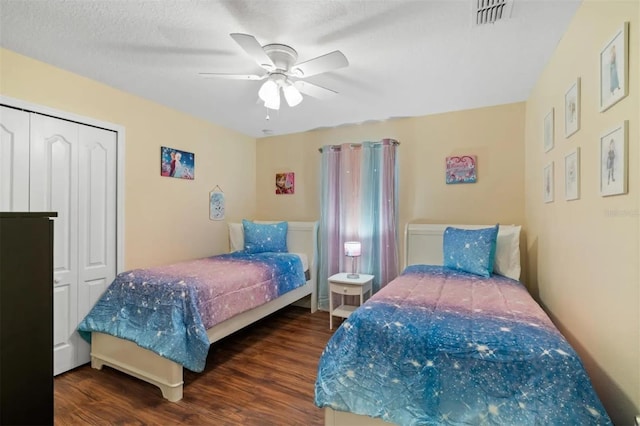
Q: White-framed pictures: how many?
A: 6